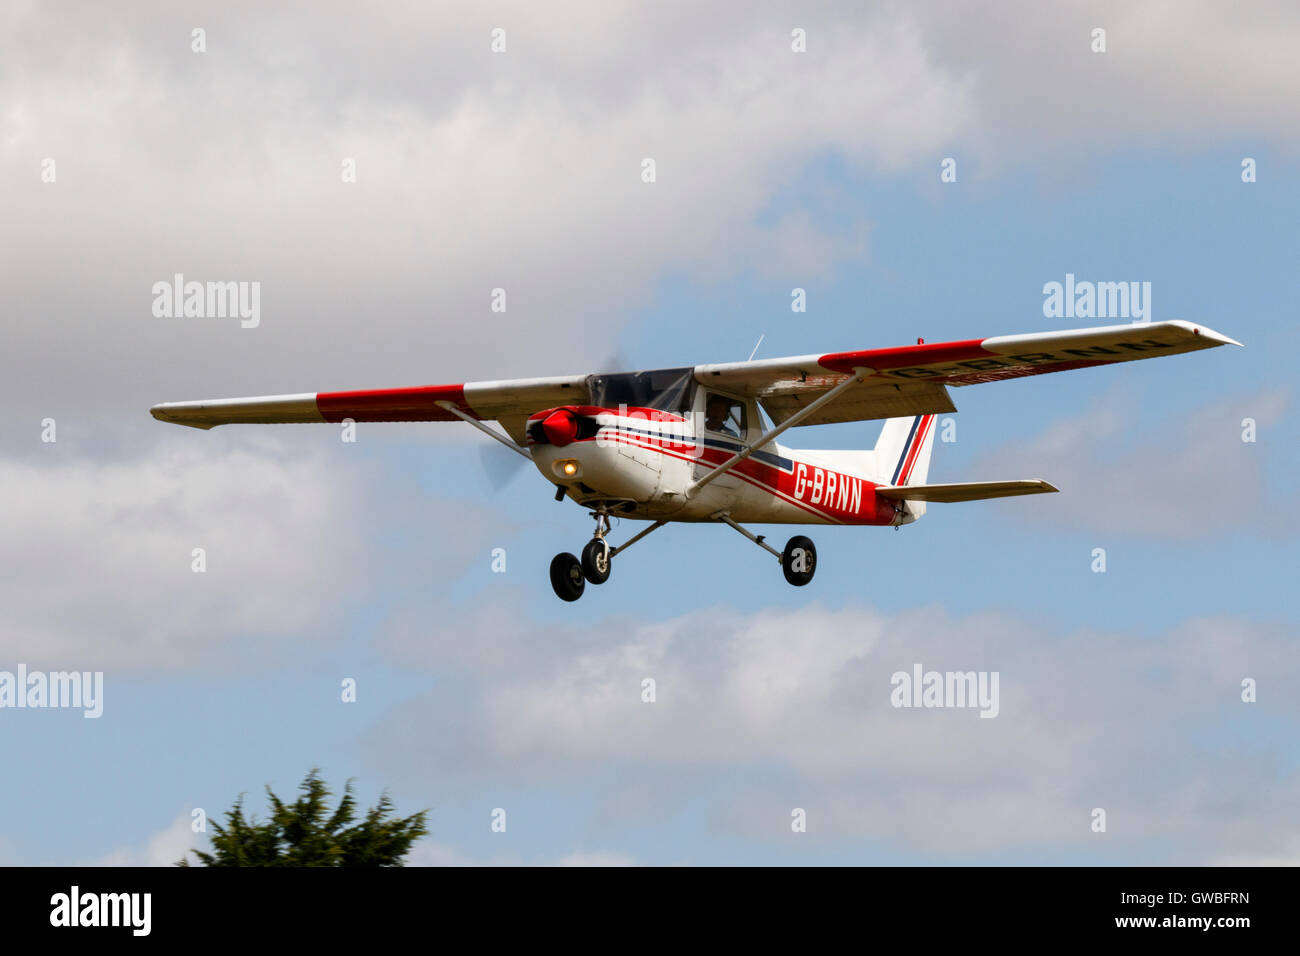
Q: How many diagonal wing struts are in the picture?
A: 2